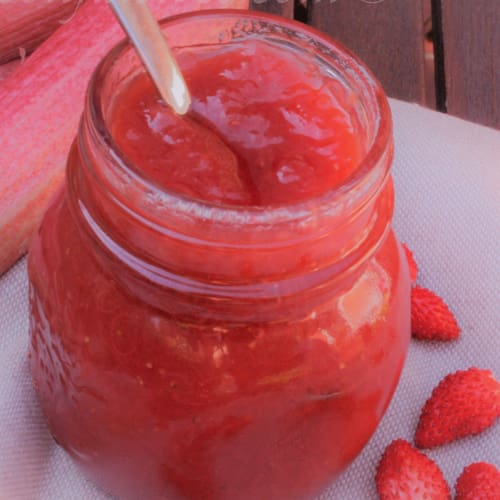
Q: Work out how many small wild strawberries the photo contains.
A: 5